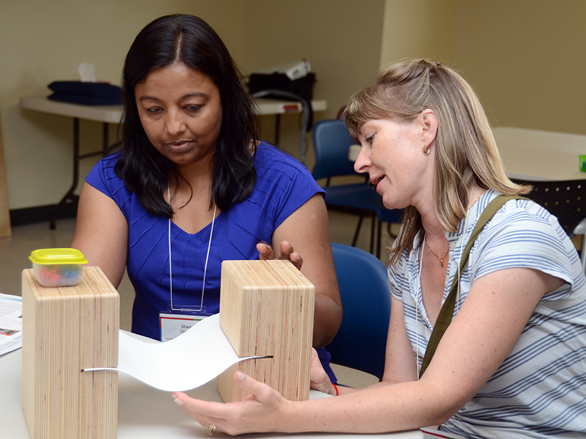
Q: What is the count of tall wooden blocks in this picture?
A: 2